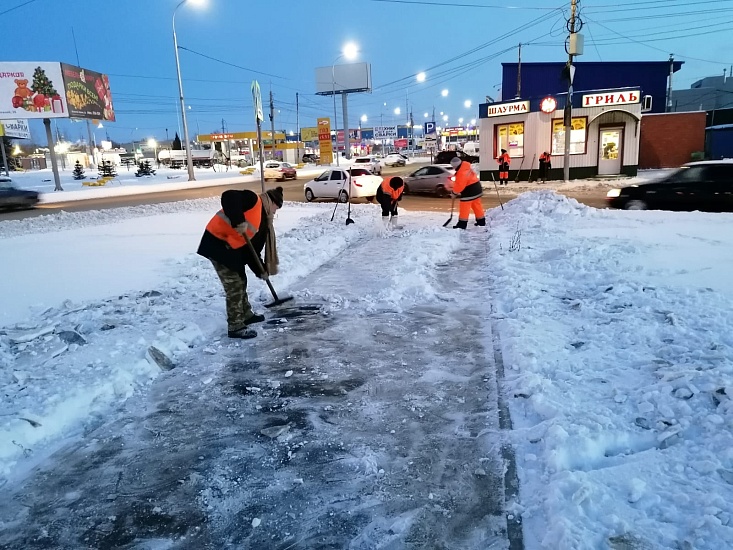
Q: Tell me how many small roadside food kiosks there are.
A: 1